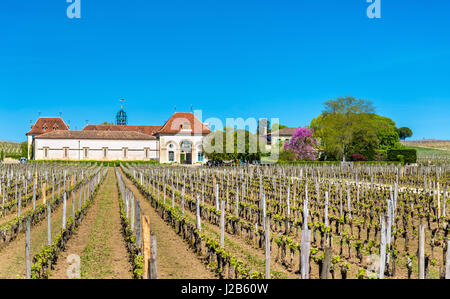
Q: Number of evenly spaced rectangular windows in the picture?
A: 6